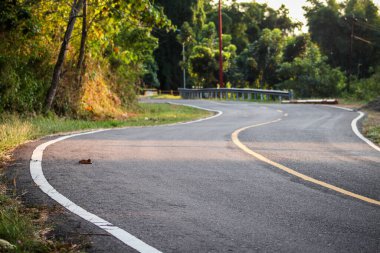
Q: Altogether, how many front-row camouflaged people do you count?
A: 0